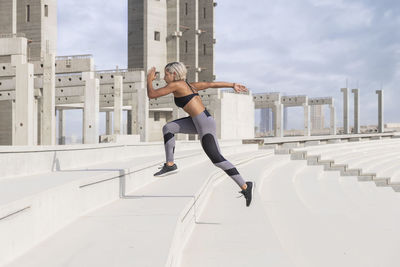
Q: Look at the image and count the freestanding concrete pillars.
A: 3